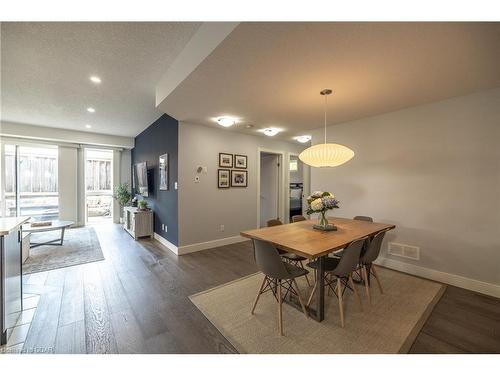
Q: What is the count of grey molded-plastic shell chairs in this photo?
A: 6